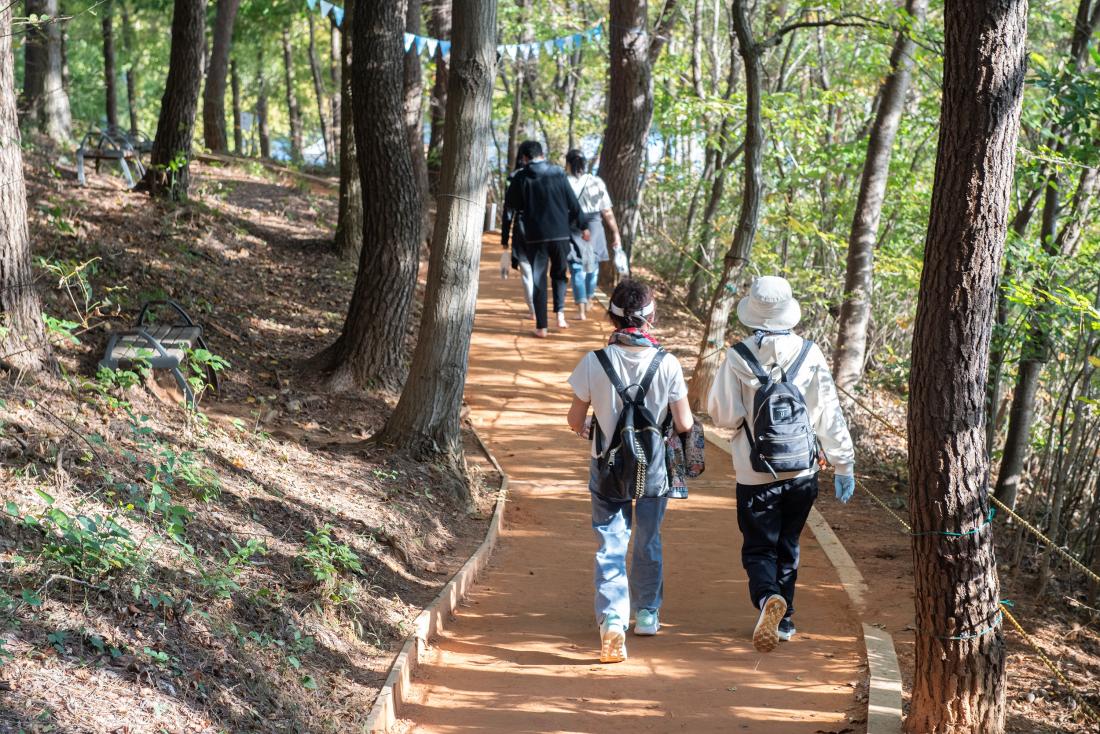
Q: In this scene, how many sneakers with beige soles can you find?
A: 2